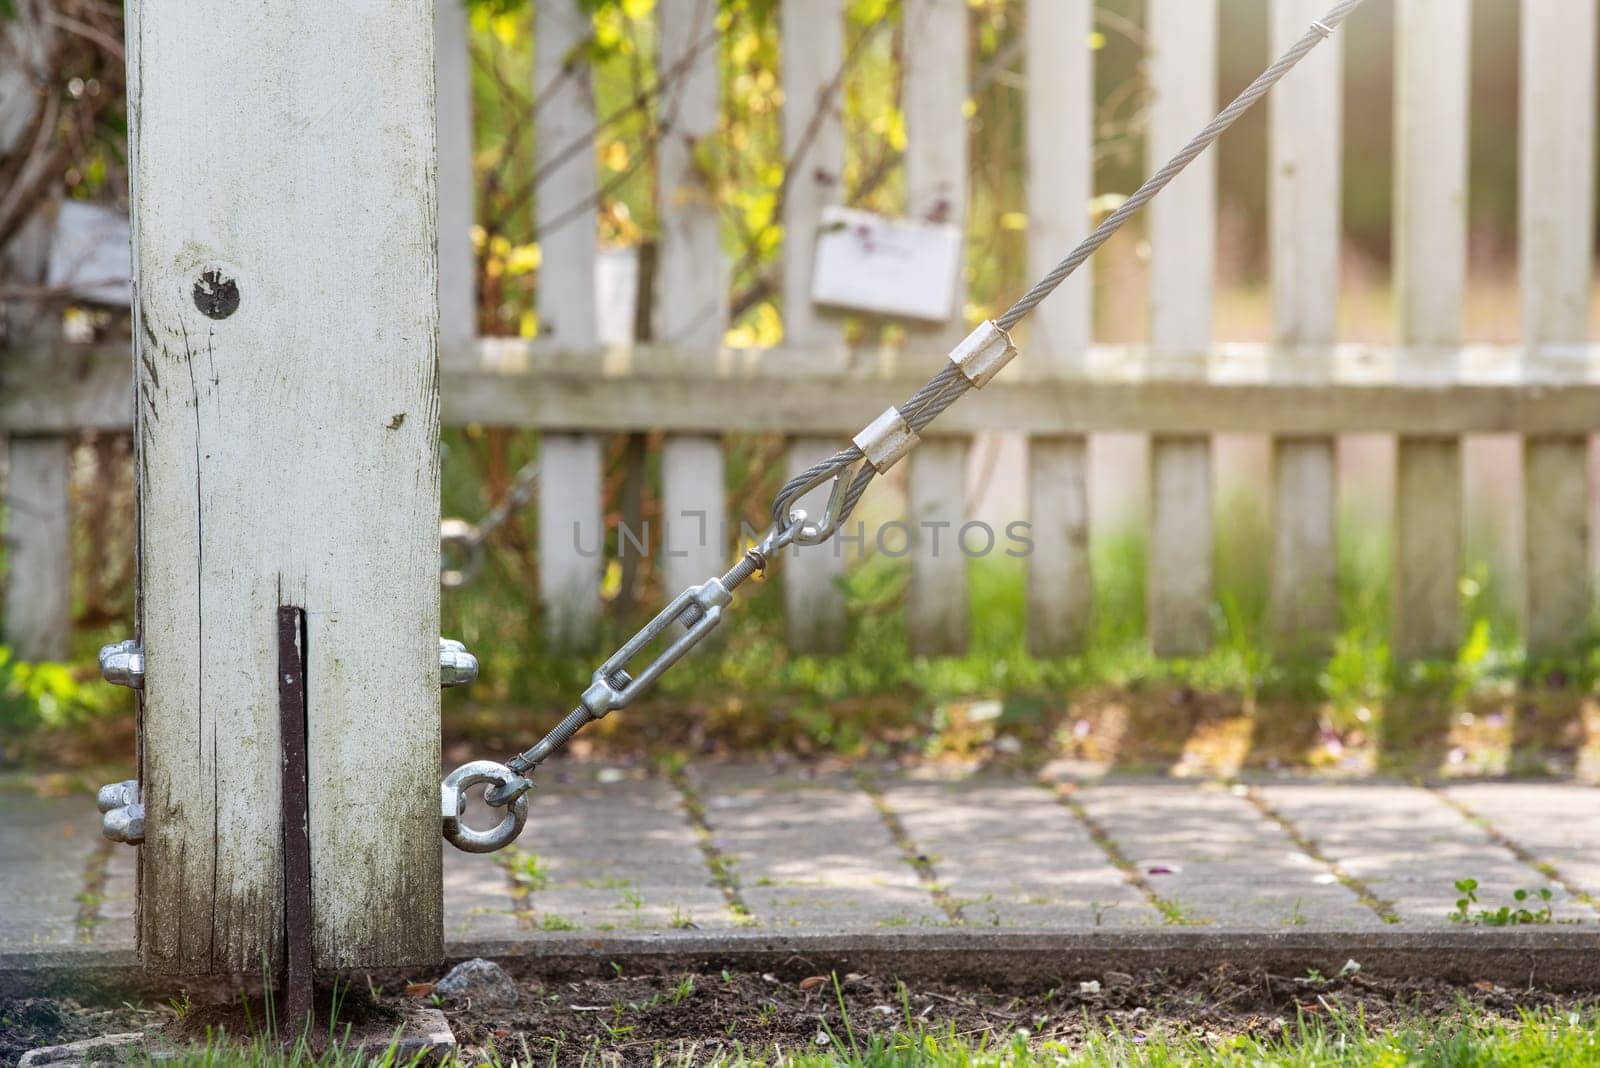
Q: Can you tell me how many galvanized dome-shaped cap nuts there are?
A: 6